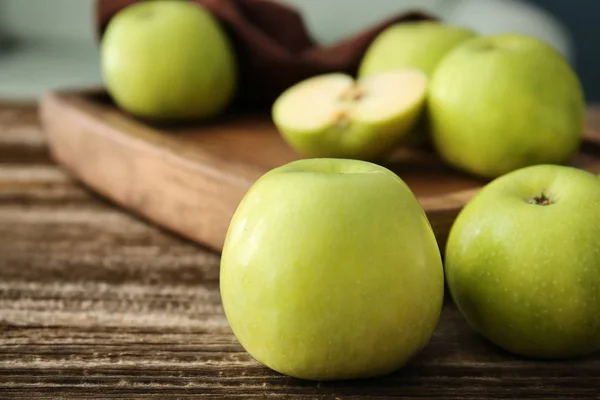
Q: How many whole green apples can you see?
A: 5